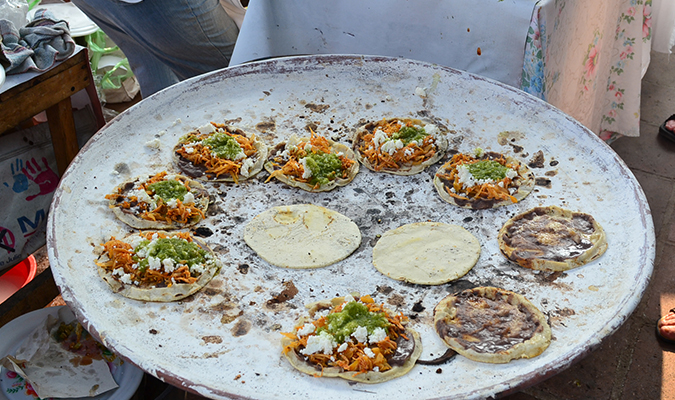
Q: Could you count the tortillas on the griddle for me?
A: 11